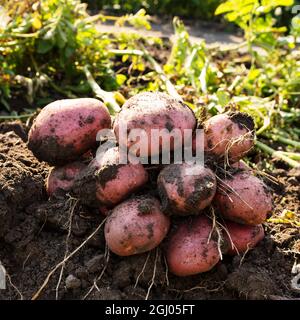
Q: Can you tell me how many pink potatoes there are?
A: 10